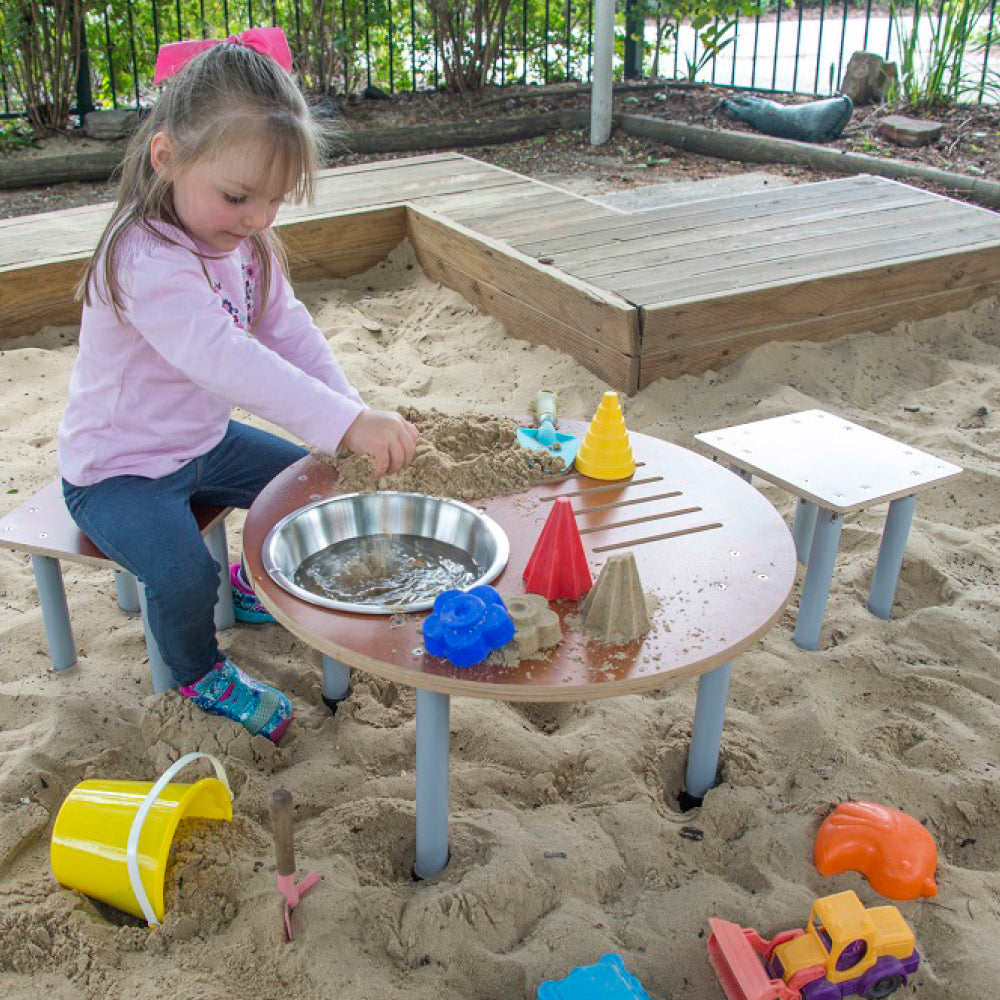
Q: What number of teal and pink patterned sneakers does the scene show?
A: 2